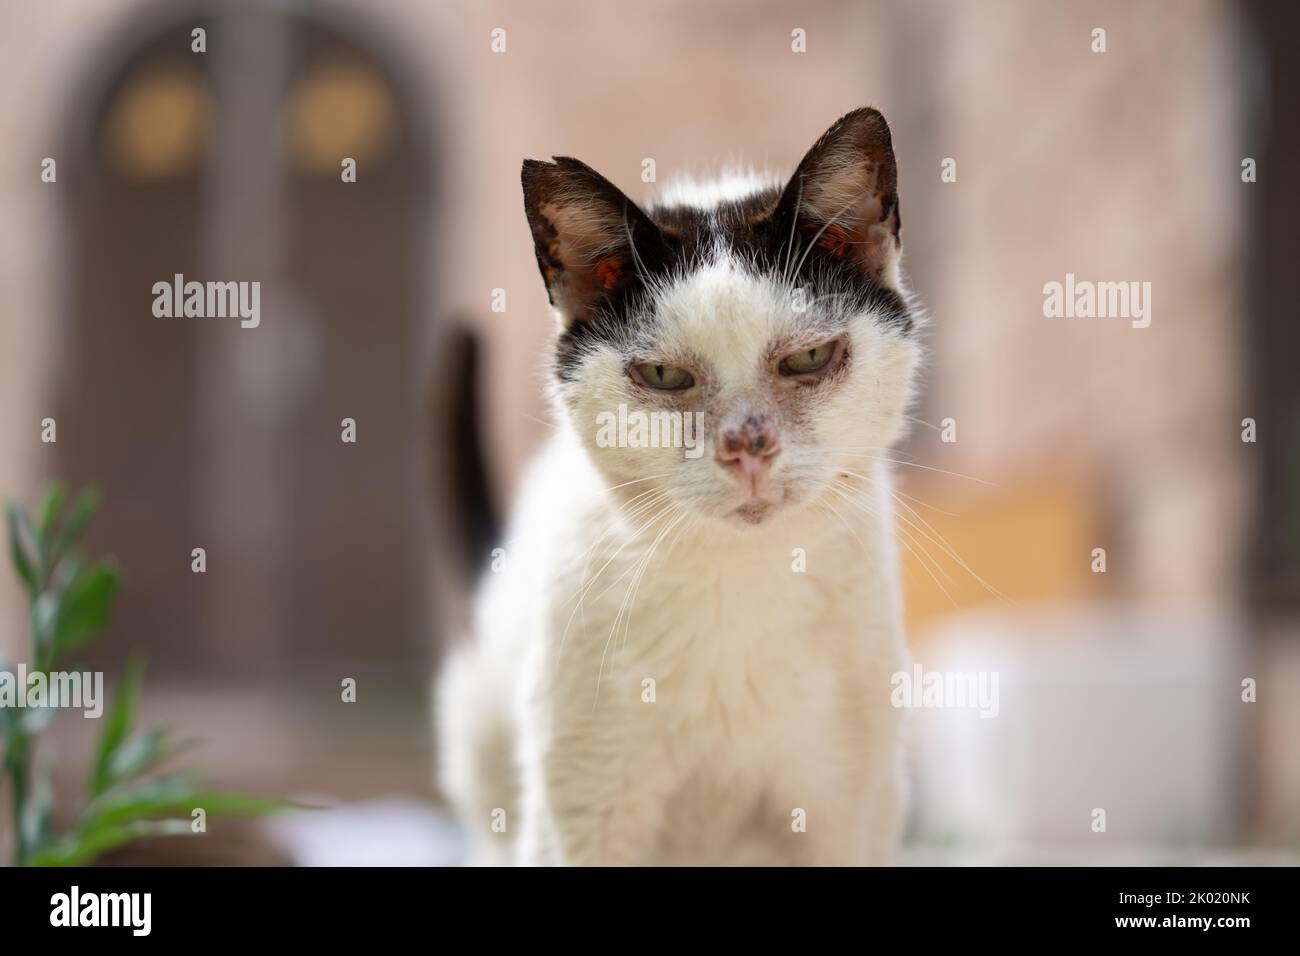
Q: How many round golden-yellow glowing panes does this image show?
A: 2